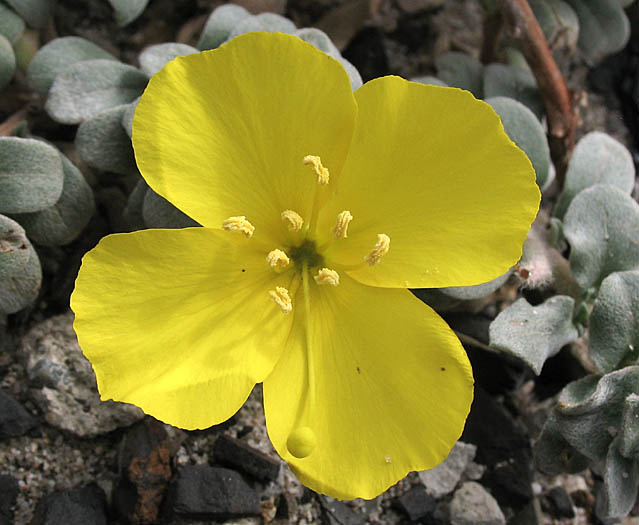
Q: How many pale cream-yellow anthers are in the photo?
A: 8